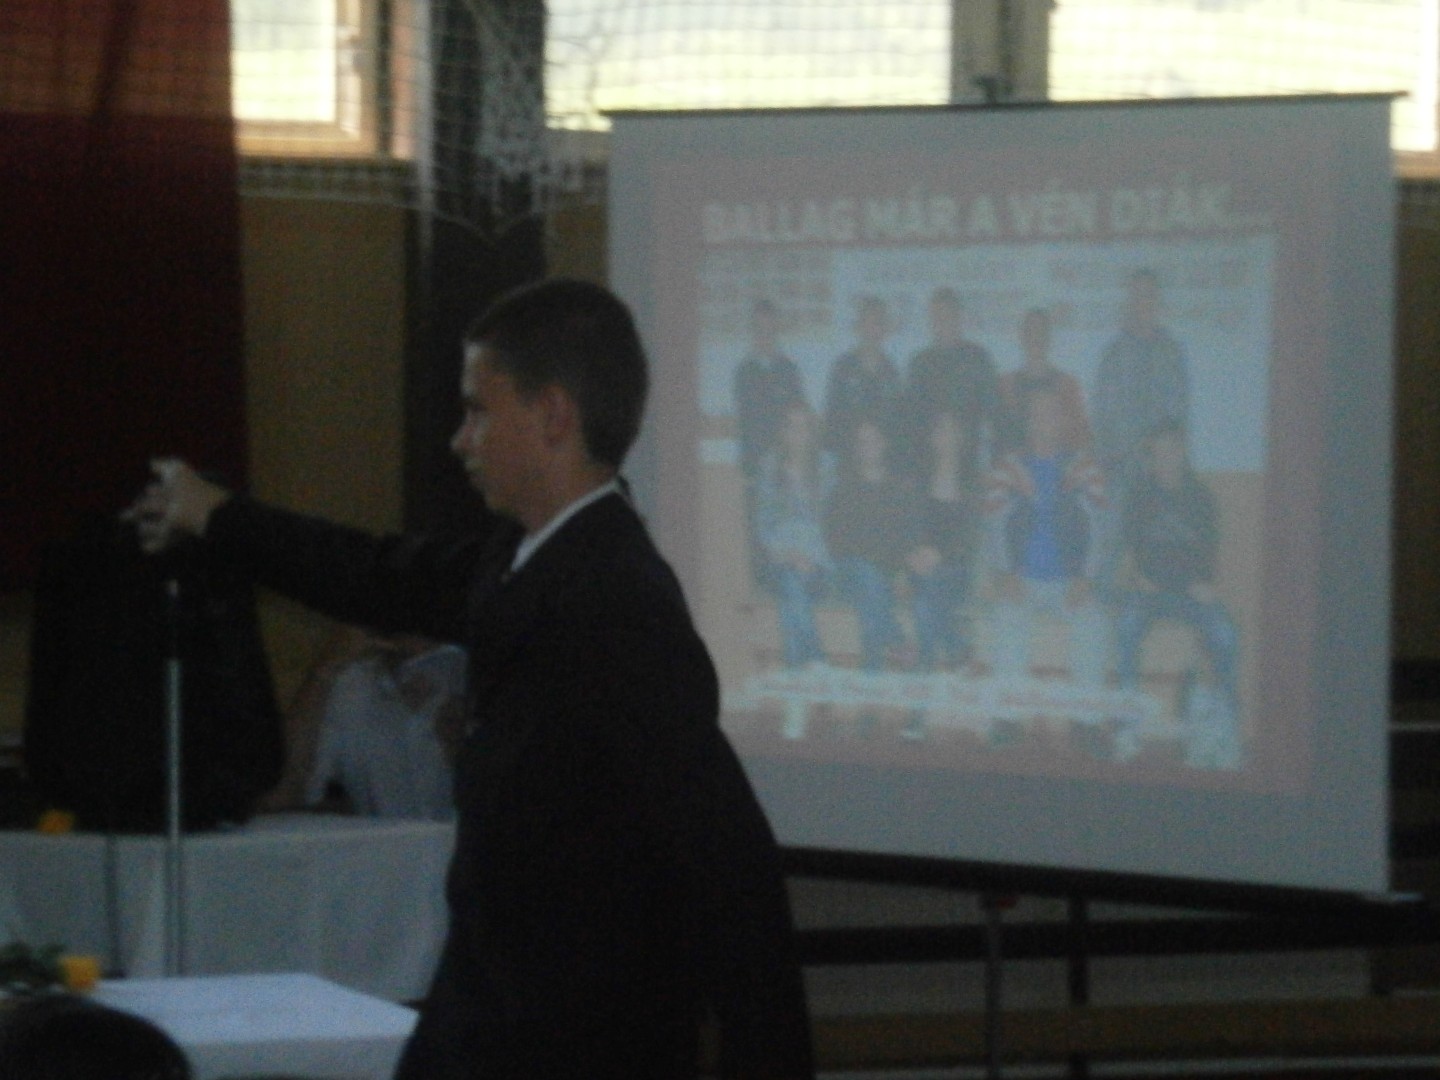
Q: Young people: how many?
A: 11